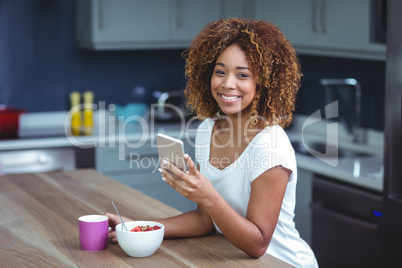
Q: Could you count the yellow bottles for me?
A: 2